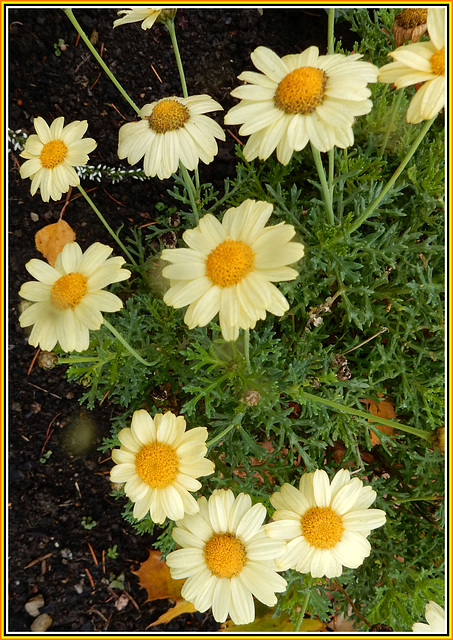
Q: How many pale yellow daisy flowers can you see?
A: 11